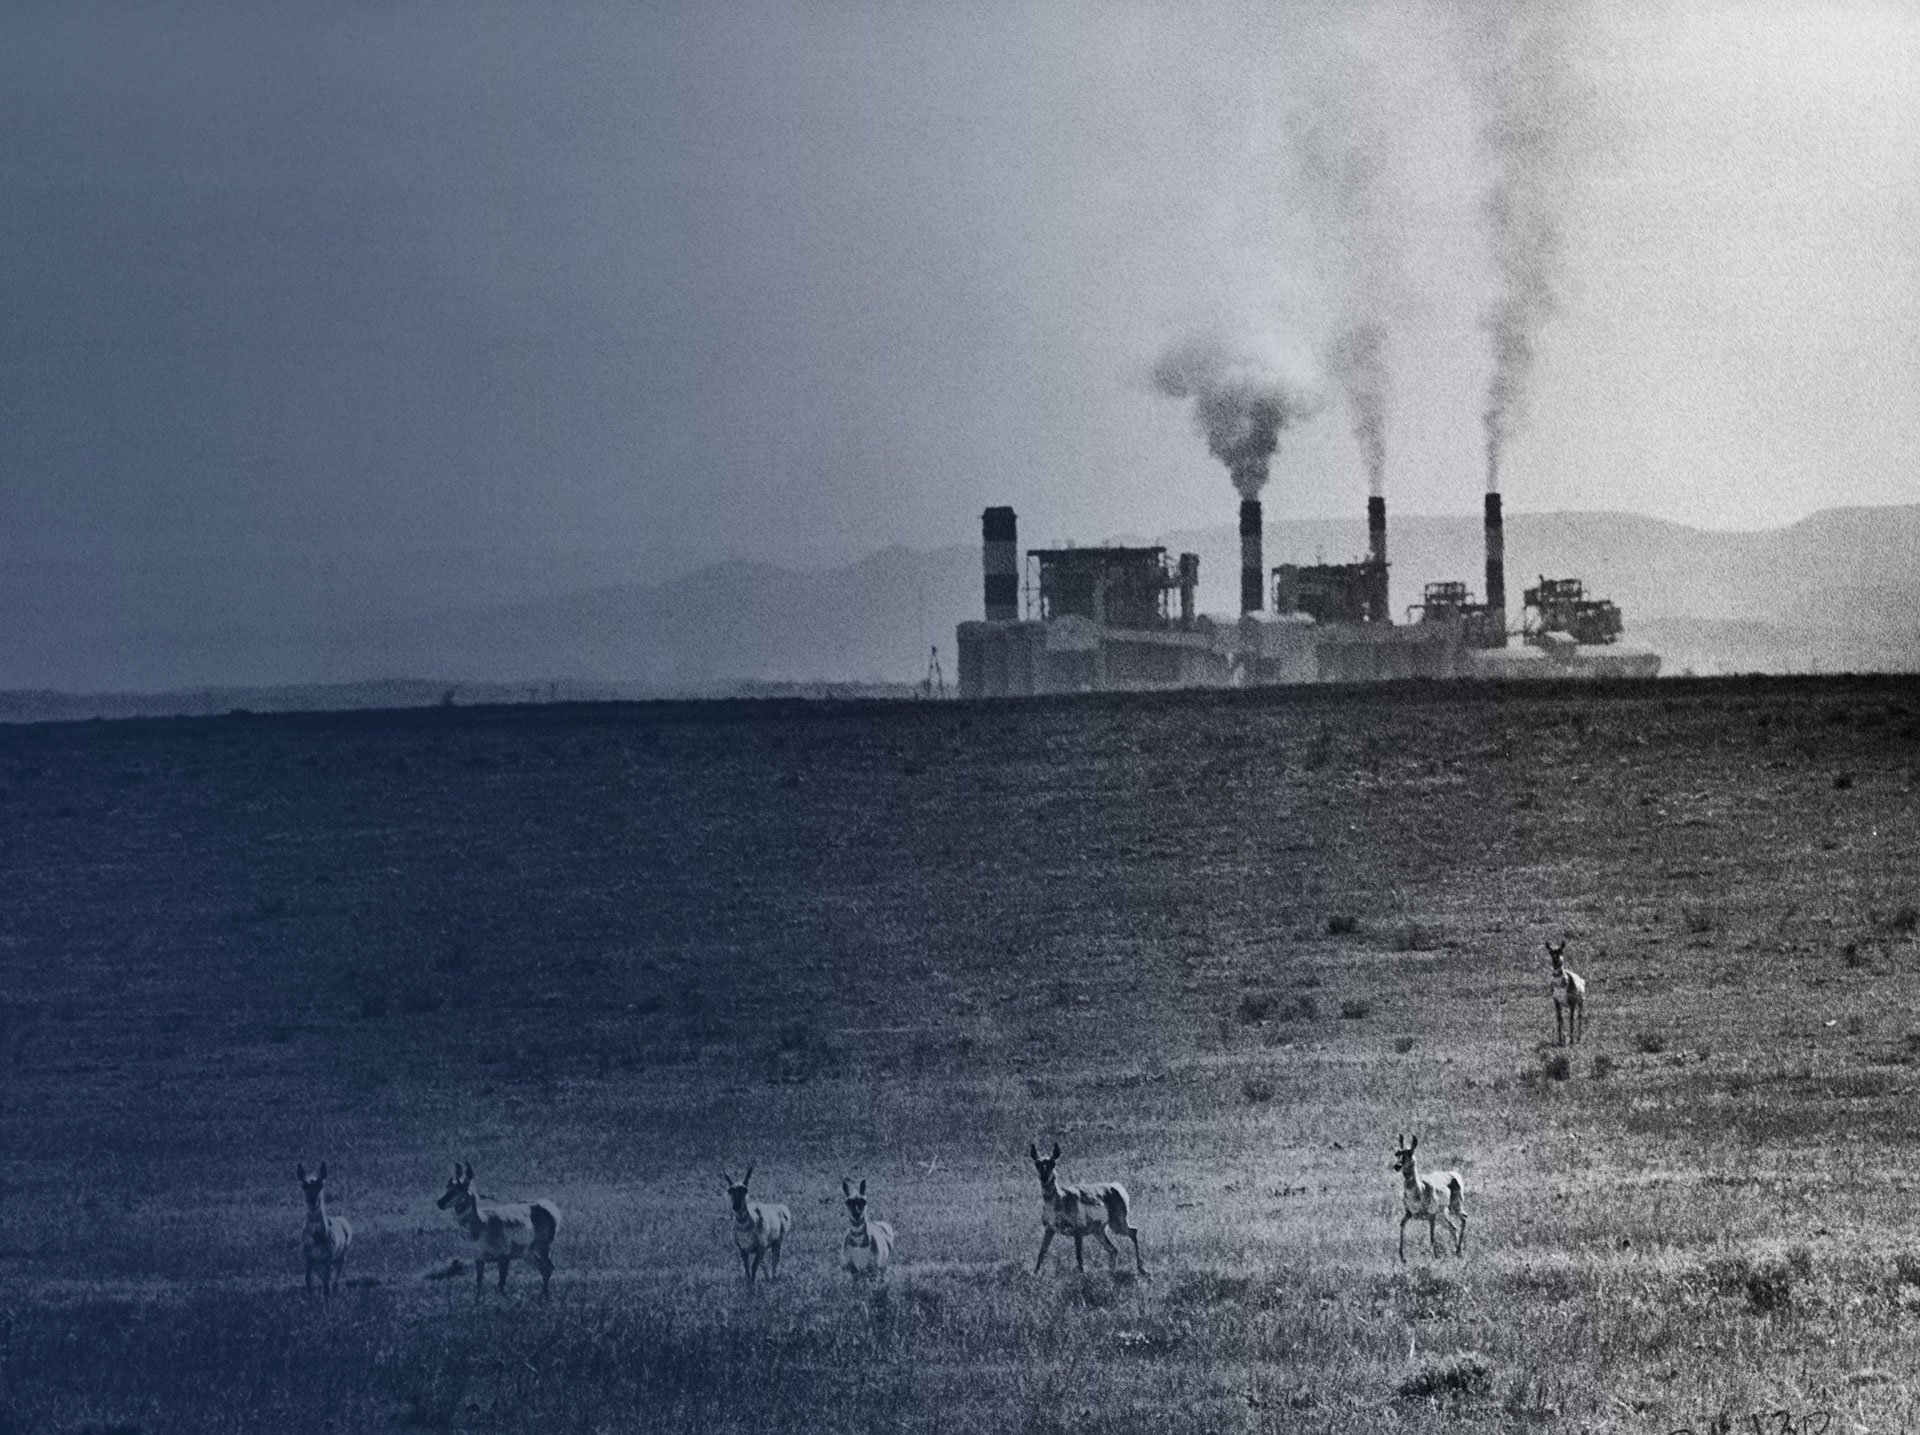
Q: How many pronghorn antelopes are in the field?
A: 7